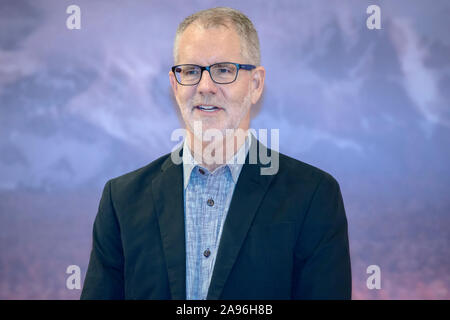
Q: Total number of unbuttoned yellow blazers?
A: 0